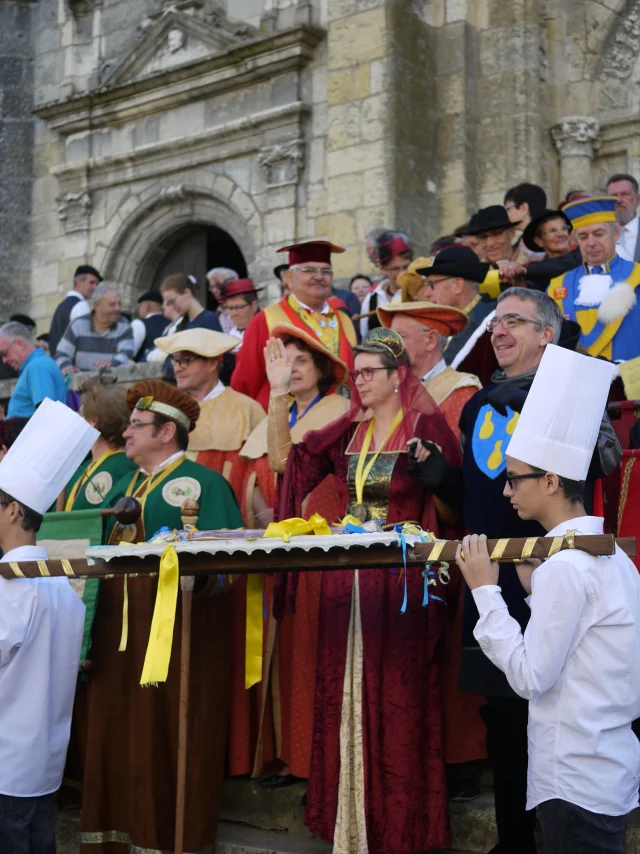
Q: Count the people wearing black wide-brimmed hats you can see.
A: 3